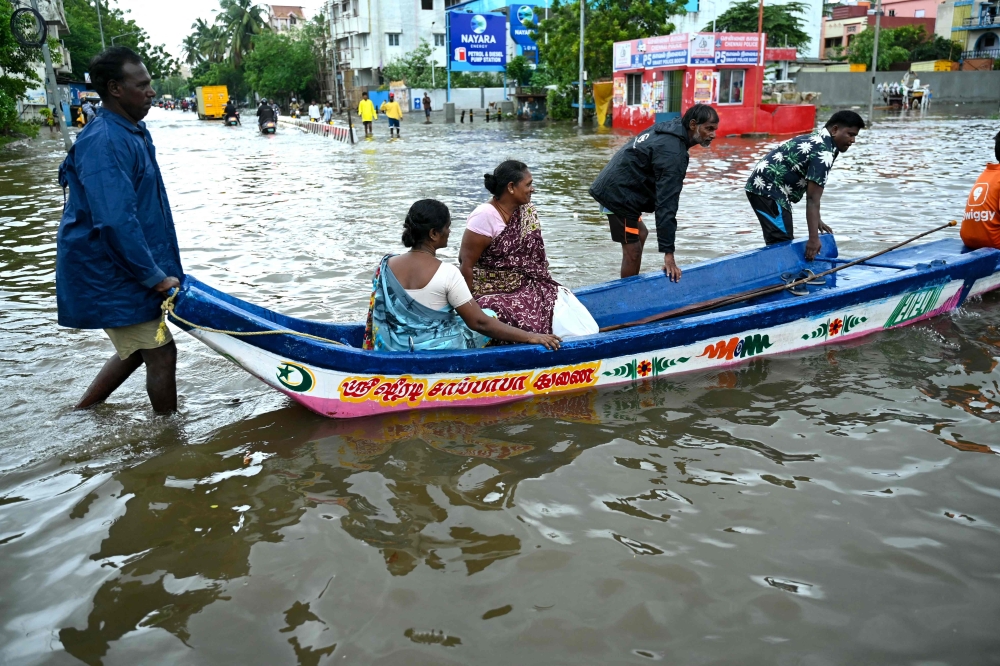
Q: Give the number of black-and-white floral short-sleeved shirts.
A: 1